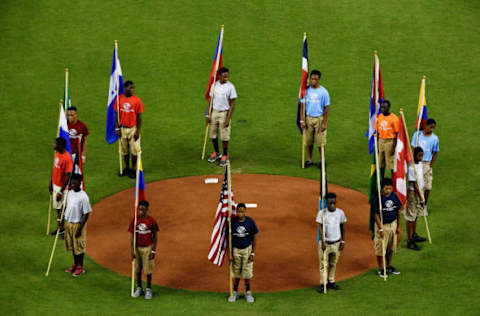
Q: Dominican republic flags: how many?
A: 1